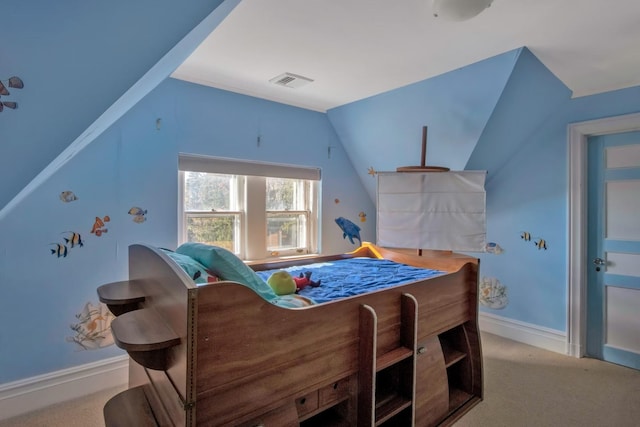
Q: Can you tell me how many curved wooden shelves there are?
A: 3